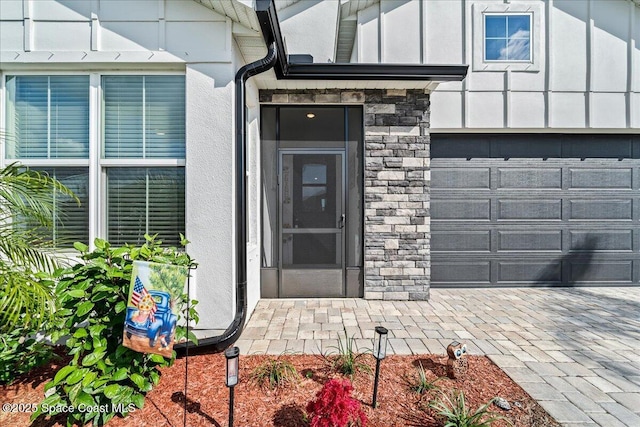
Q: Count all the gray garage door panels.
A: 12